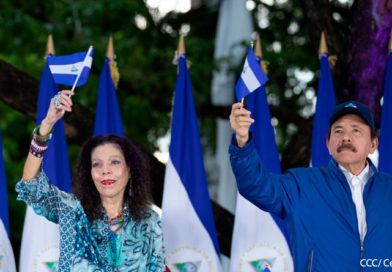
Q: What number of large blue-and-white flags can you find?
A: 7